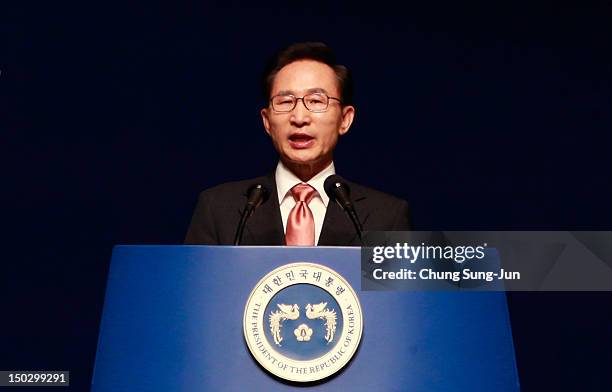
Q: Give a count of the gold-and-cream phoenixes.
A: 2